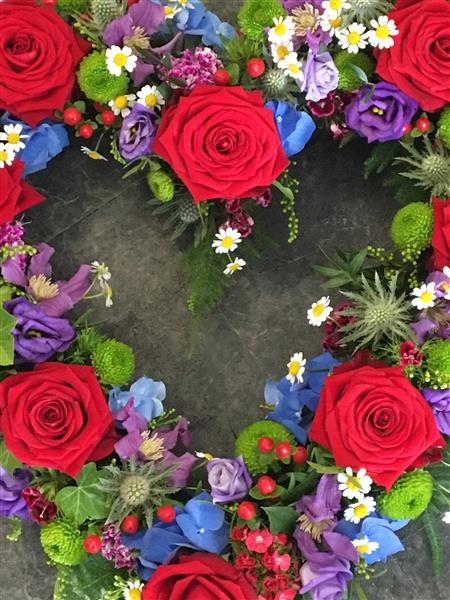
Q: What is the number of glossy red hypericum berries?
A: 15